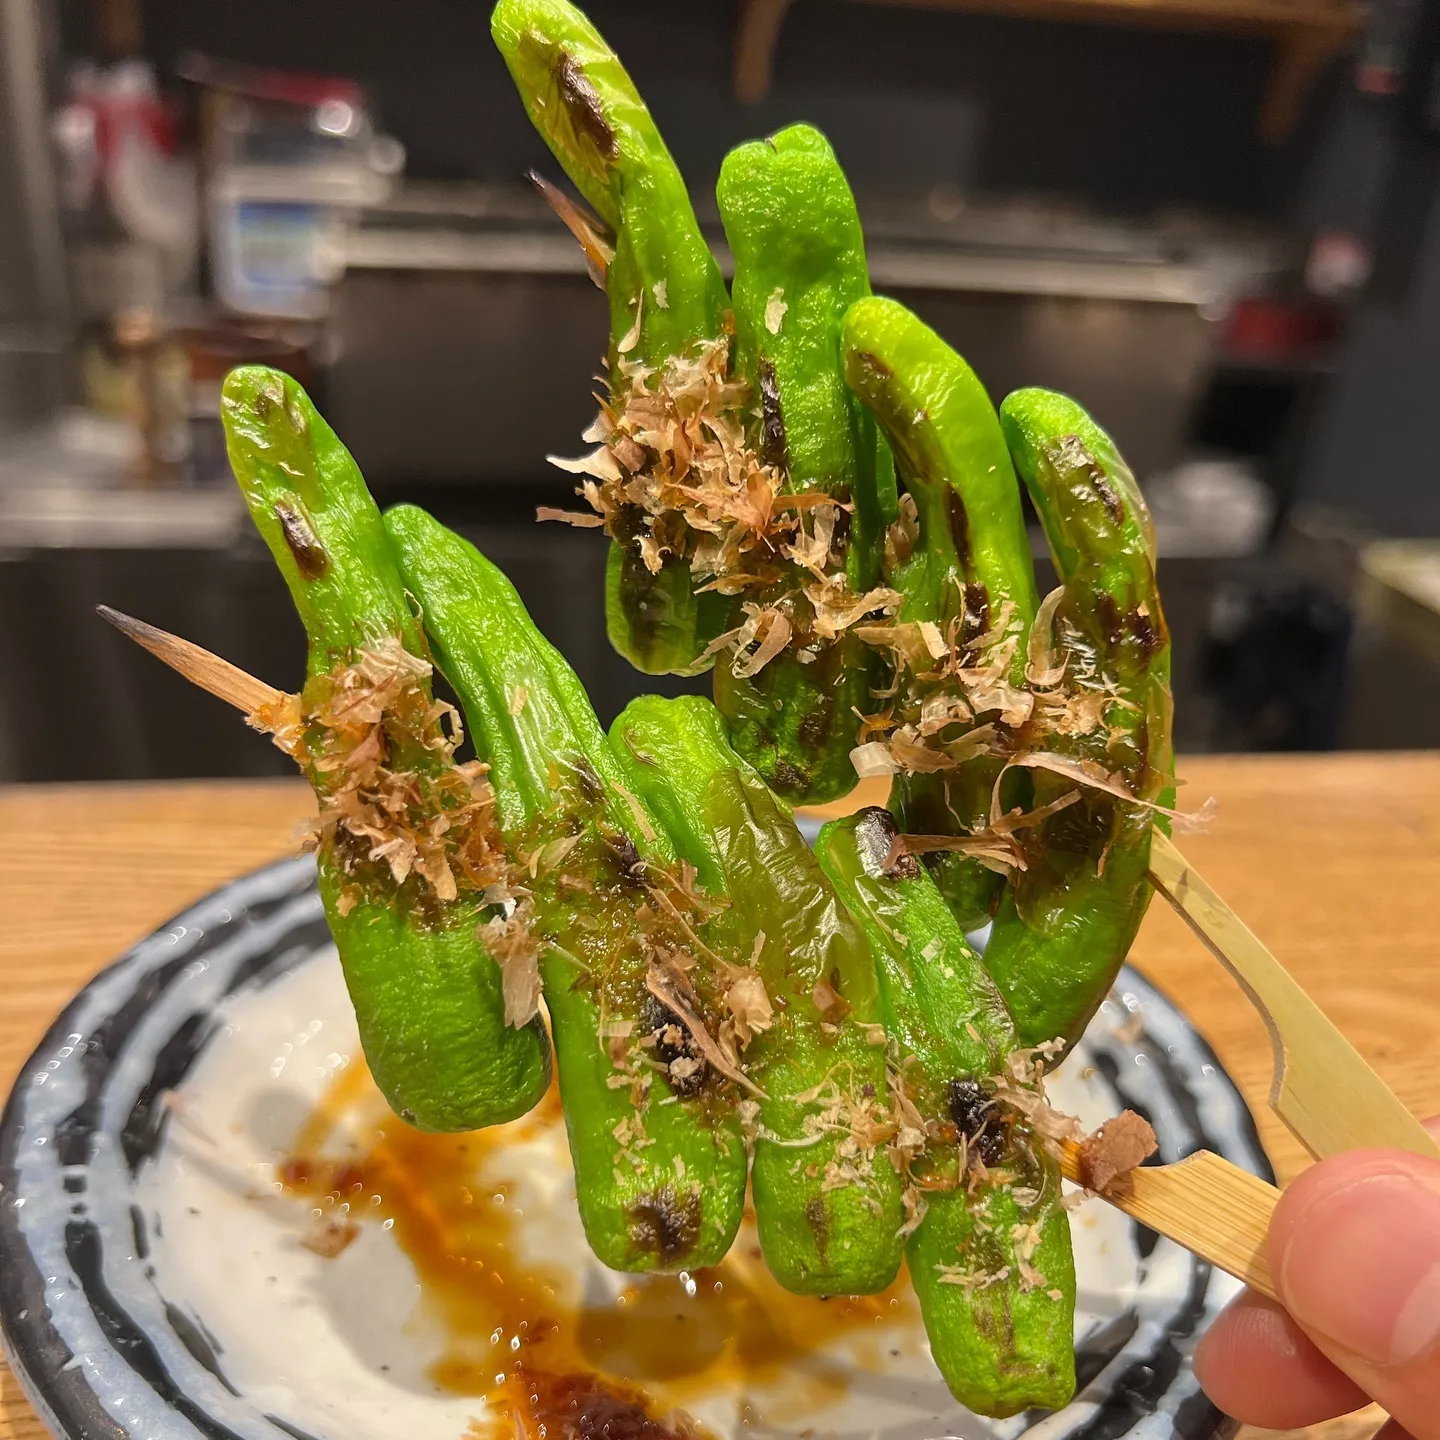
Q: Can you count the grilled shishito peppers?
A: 8